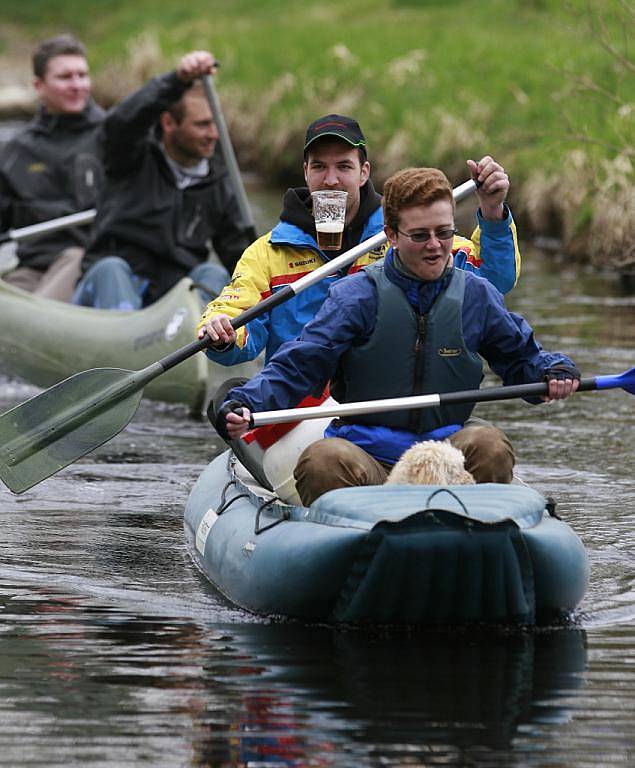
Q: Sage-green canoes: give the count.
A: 1